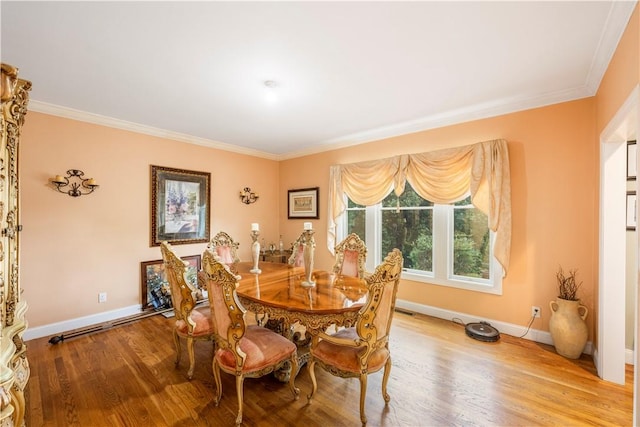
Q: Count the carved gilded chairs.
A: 6